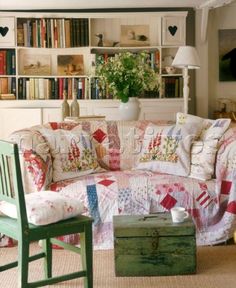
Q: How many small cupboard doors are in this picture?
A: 2